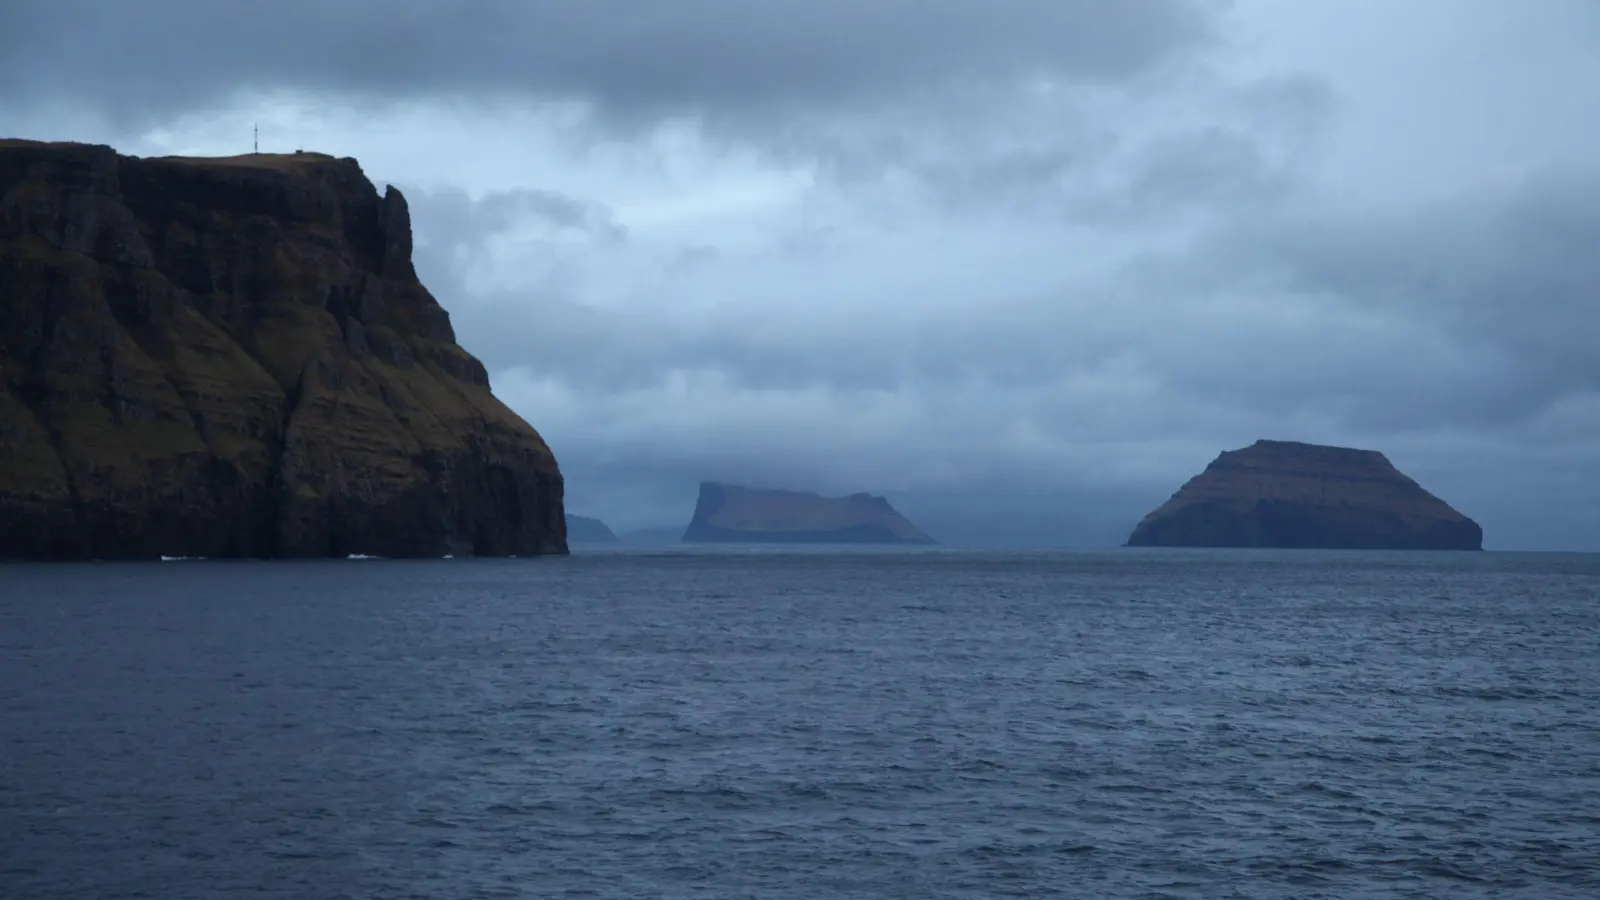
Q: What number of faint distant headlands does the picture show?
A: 2